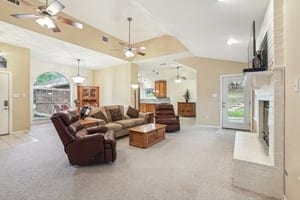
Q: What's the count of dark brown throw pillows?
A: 3